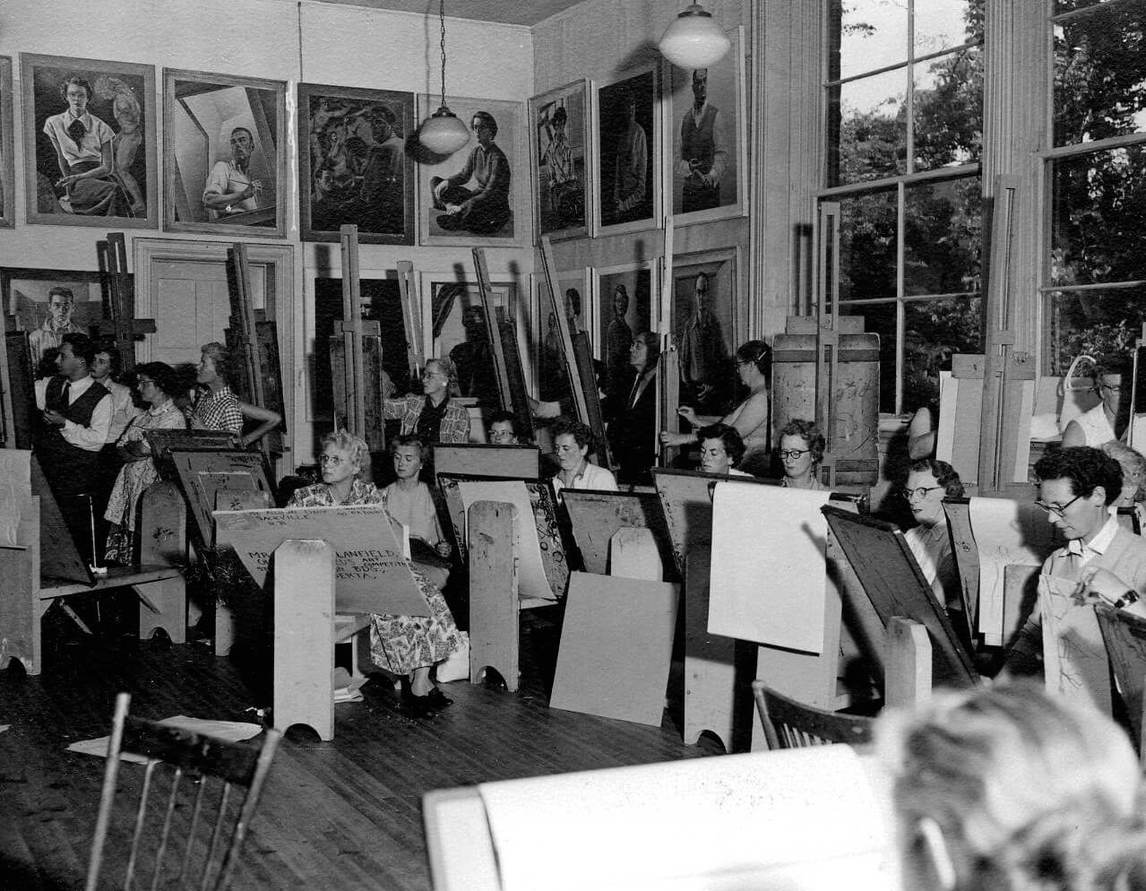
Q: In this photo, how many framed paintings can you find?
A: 14